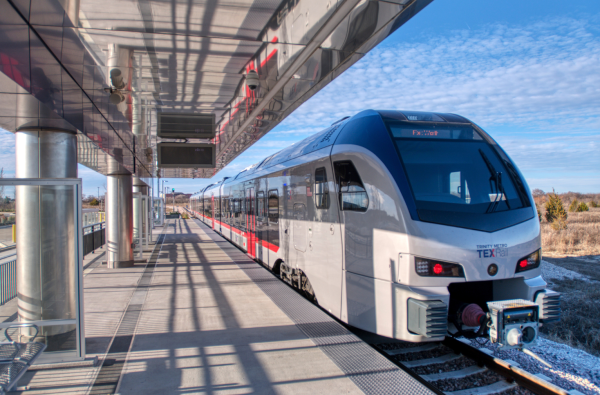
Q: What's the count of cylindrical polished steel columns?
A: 3